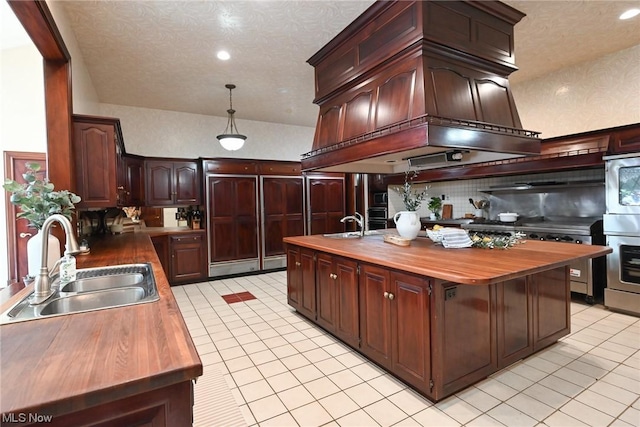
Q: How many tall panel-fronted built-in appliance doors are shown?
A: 3